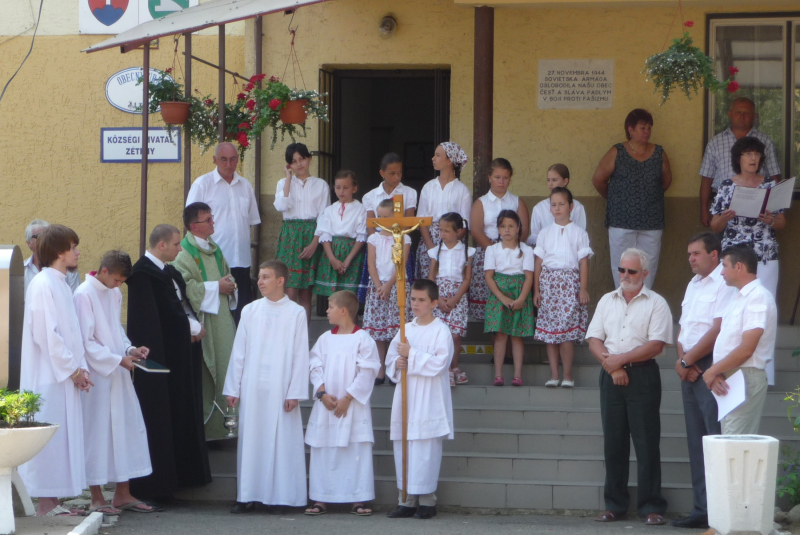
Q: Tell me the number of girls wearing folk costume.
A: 10